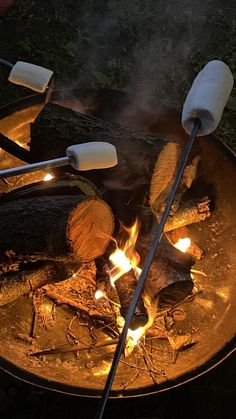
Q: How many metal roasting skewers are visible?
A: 3